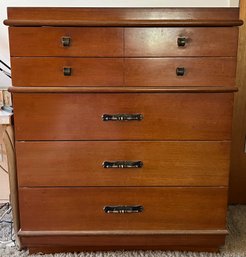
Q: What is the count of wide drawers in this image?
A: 3